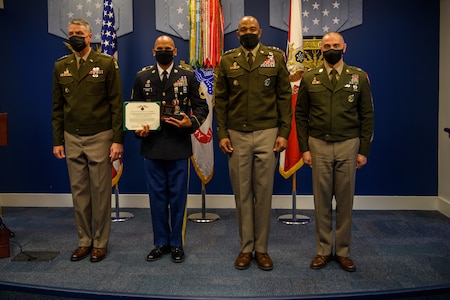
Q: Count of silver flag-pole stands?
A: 3